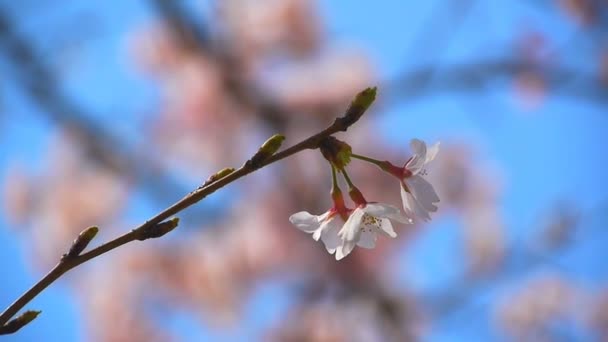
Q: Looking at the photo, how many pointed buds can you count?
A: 6